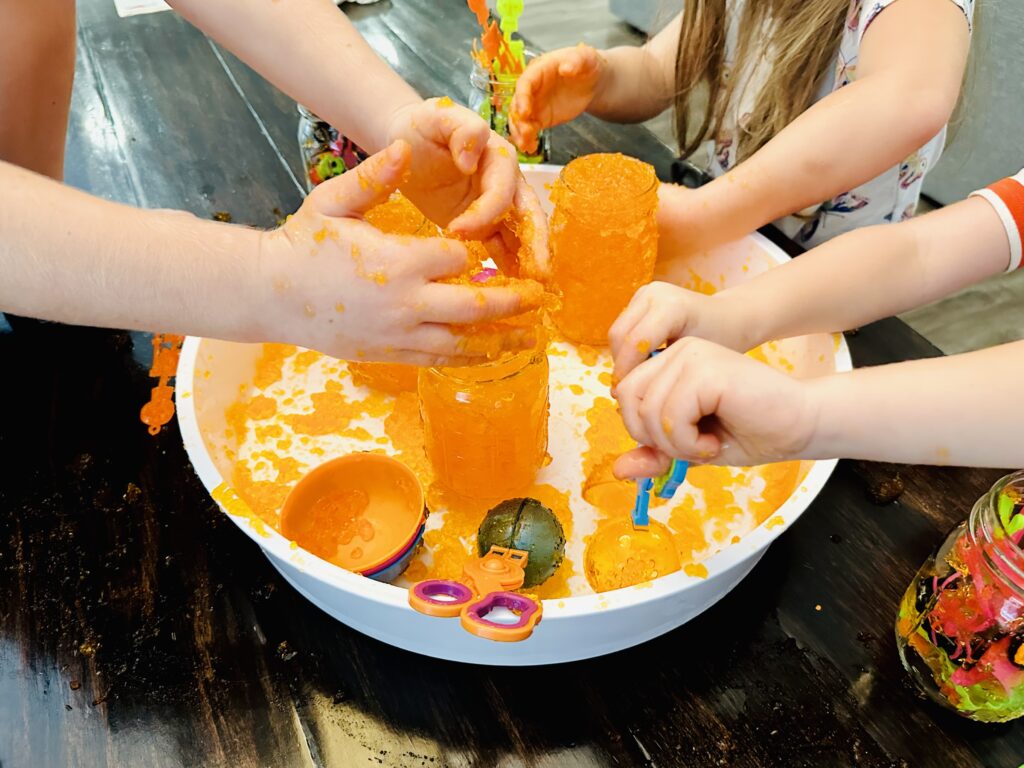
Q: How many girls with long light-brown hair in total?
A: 1